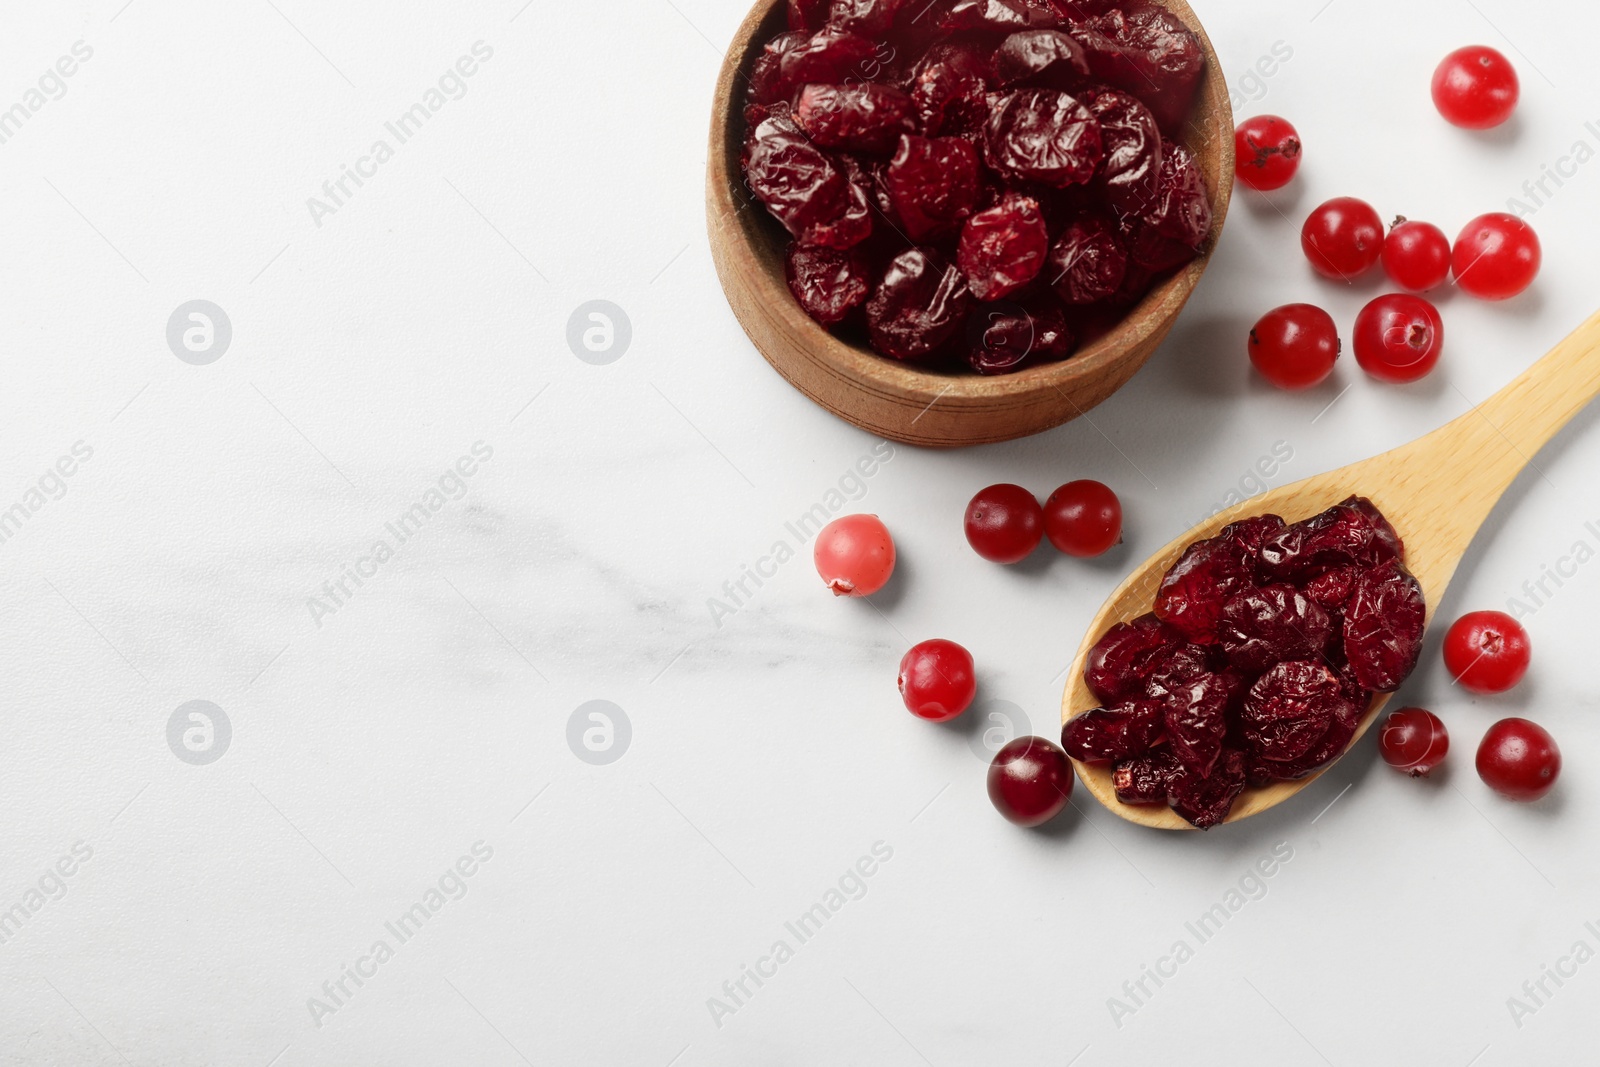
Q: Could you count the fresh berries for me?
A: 15